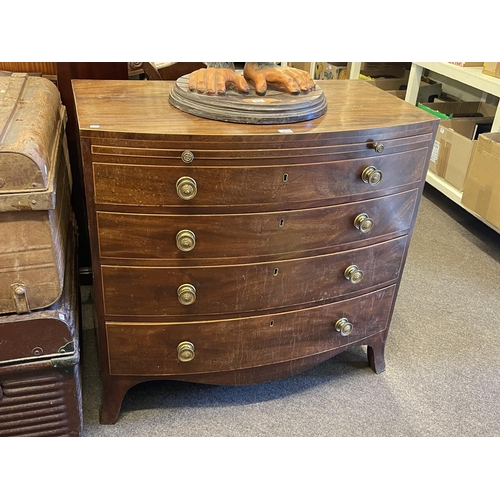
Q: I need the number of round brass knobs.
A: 10